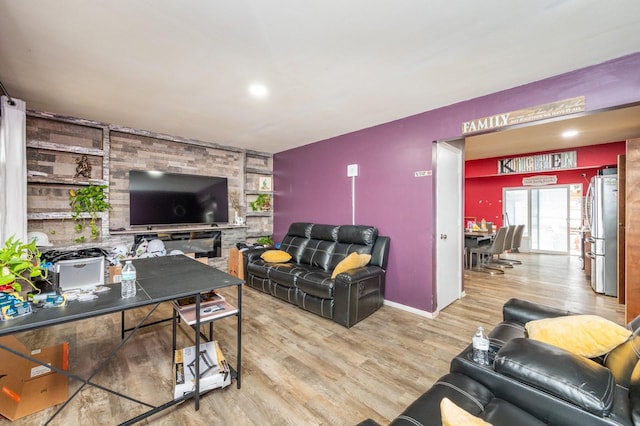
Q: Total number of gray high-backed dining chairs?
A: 3